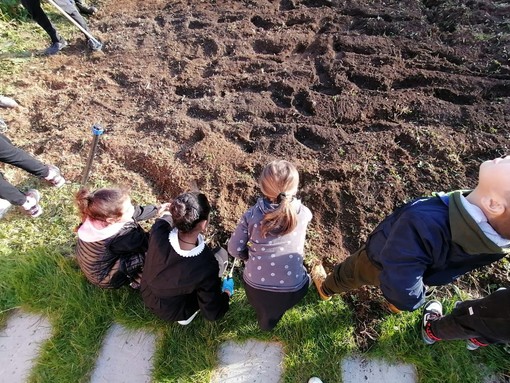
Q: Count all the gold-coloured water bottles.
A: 0